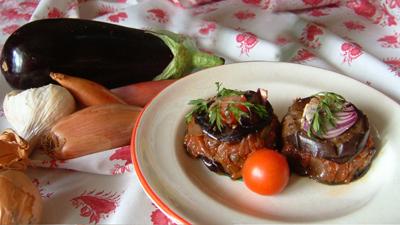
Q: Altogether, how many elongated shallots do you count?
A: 3